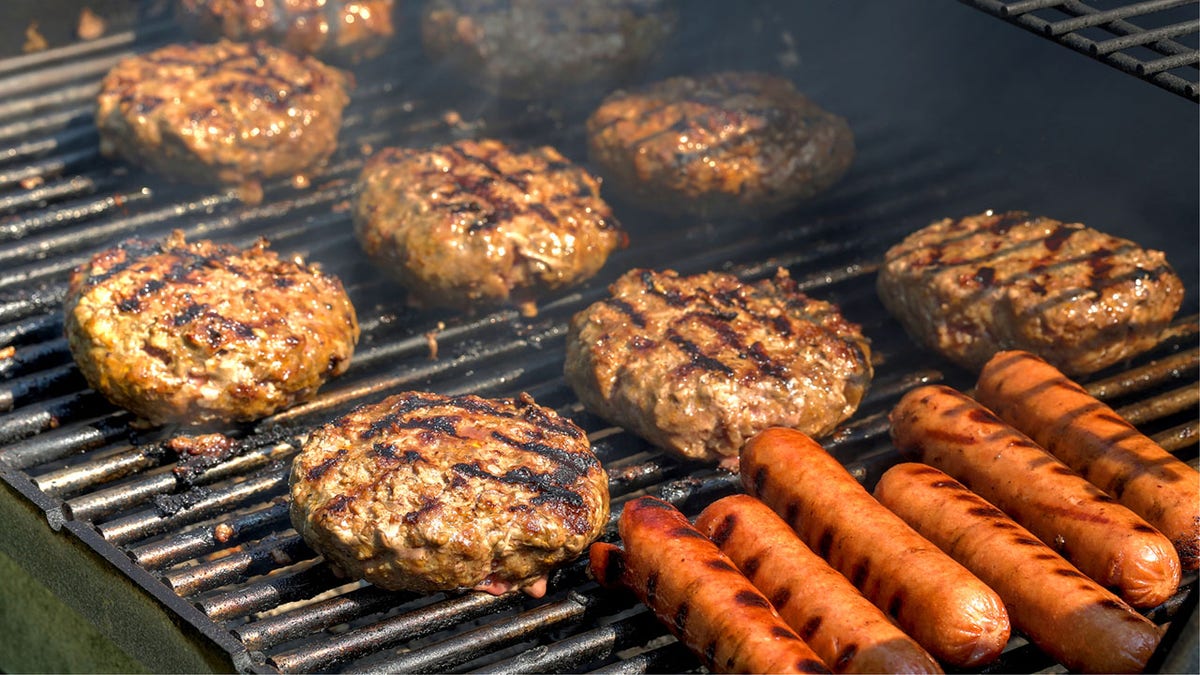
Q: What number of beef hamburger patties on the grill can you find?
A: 9